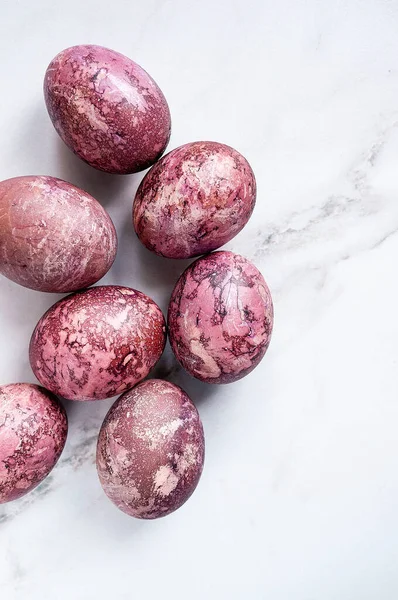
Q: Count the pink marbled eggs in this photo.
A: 7